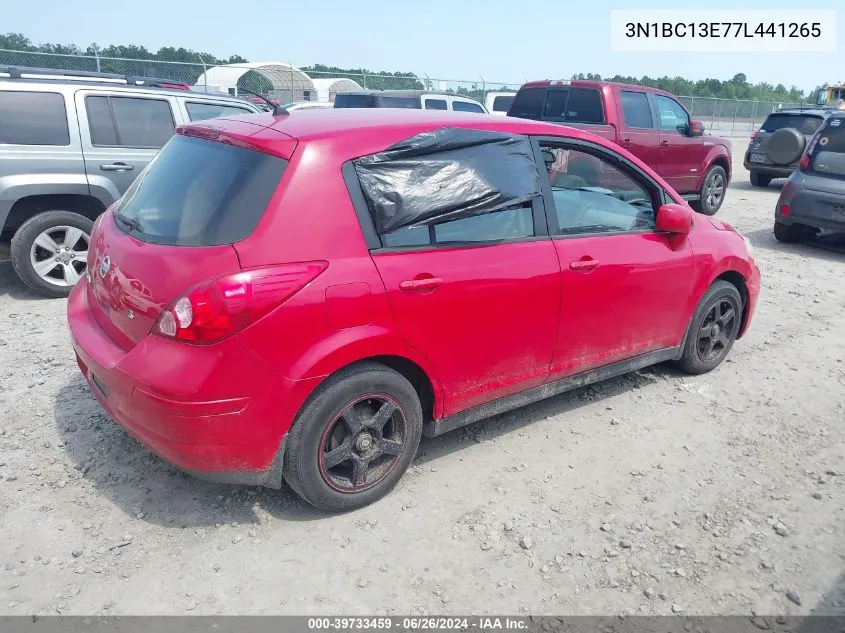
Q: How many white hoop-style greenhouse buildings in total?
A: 2